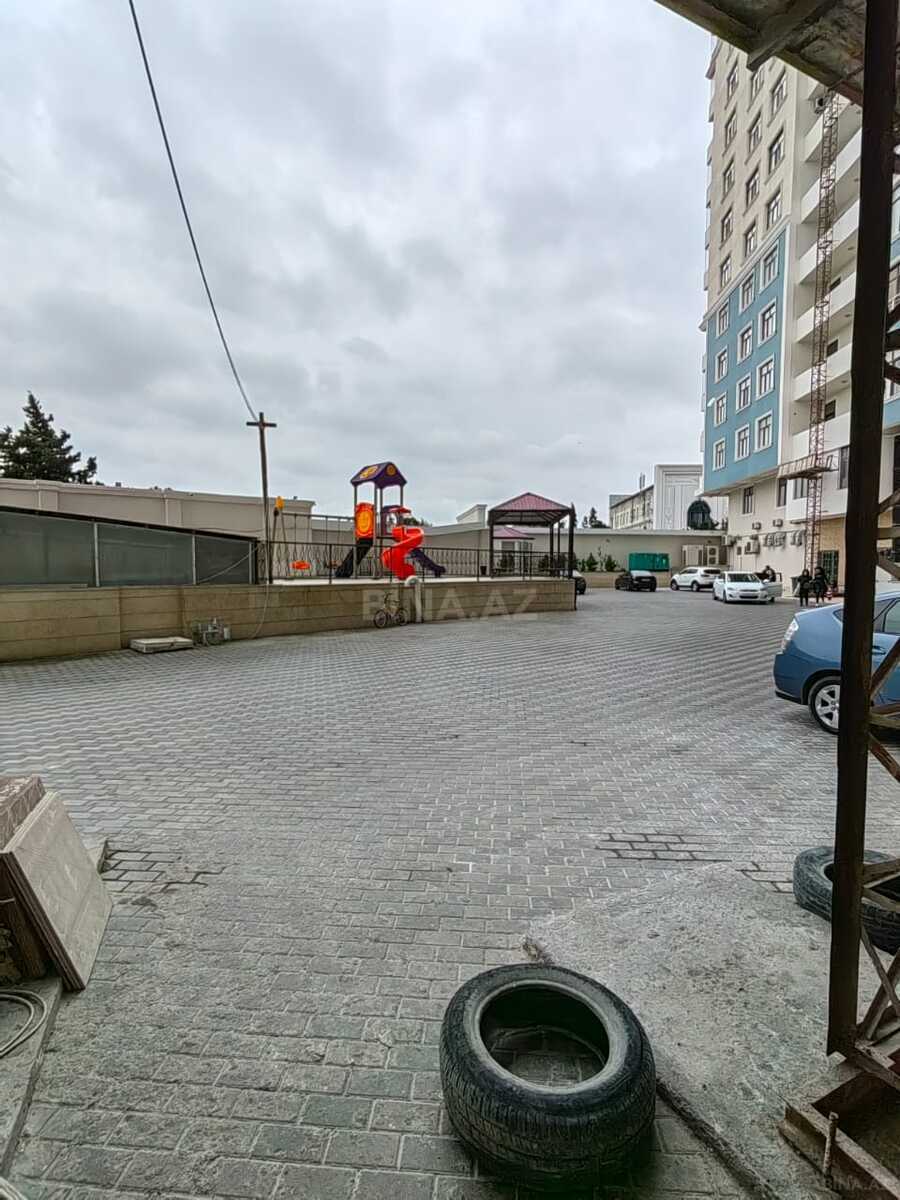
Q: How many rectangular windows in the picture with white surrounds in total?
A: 12